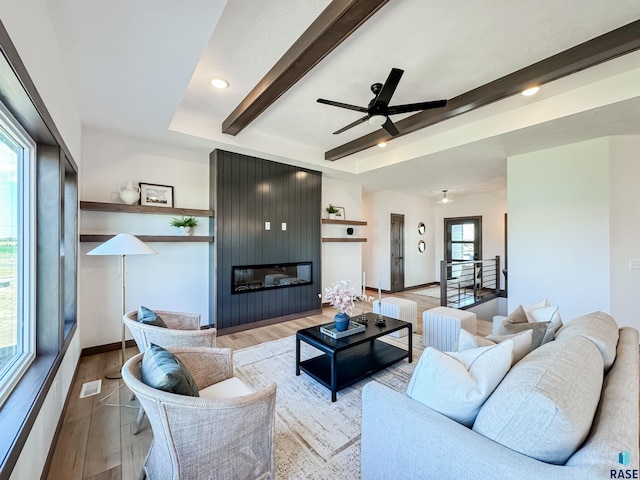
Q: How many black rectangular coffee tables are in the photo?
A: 1